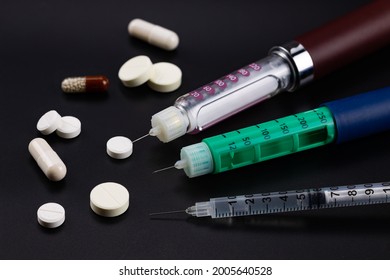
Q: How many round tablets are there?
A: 7